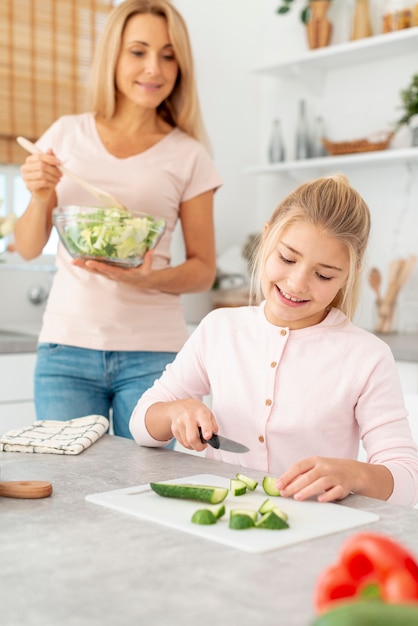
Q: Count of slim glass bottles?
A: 3